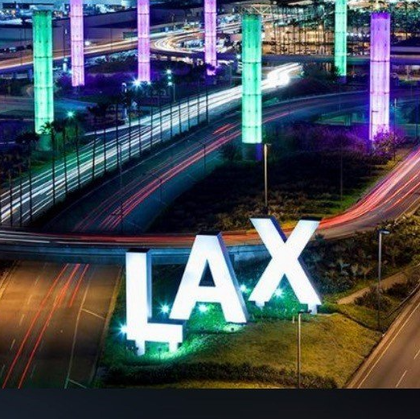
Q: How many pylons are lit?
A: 7